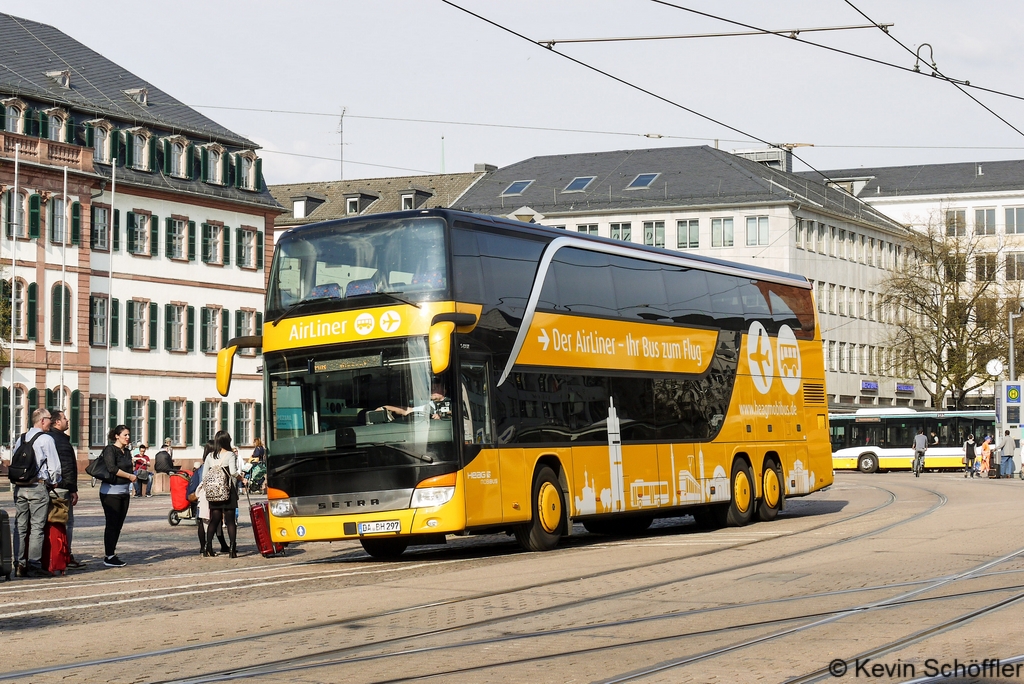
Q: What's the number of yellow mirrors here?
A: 2